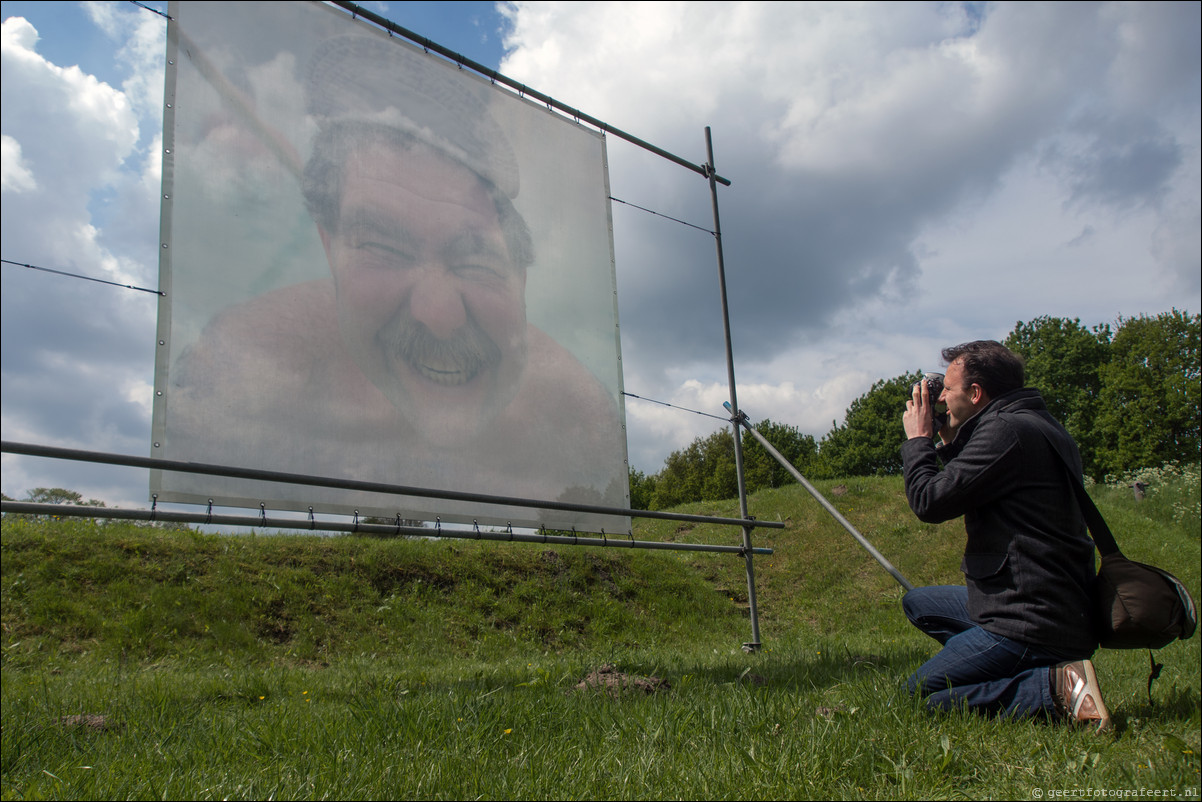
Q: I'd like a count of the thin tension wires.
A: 4